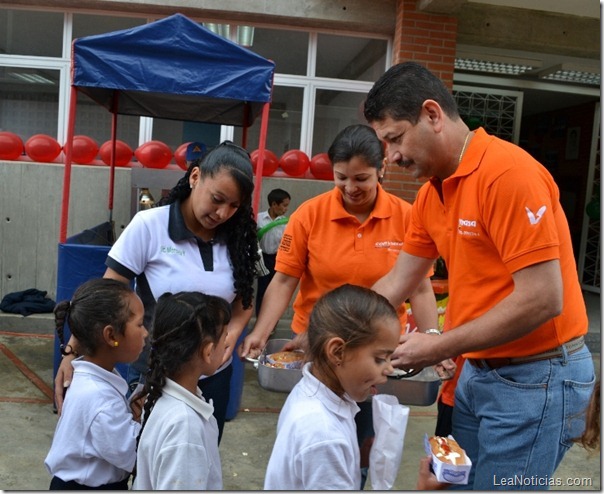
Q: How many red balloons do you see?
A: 9